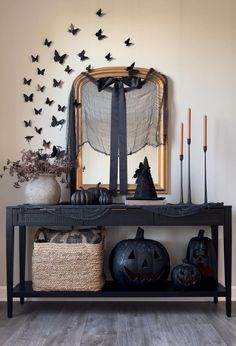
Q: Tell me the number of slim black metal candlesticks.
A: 3